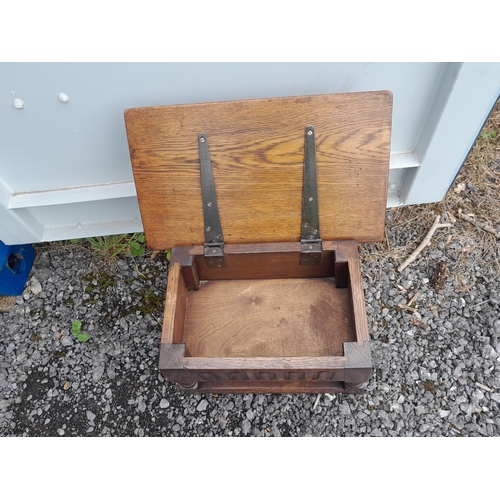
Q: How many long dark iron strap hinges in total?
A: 2